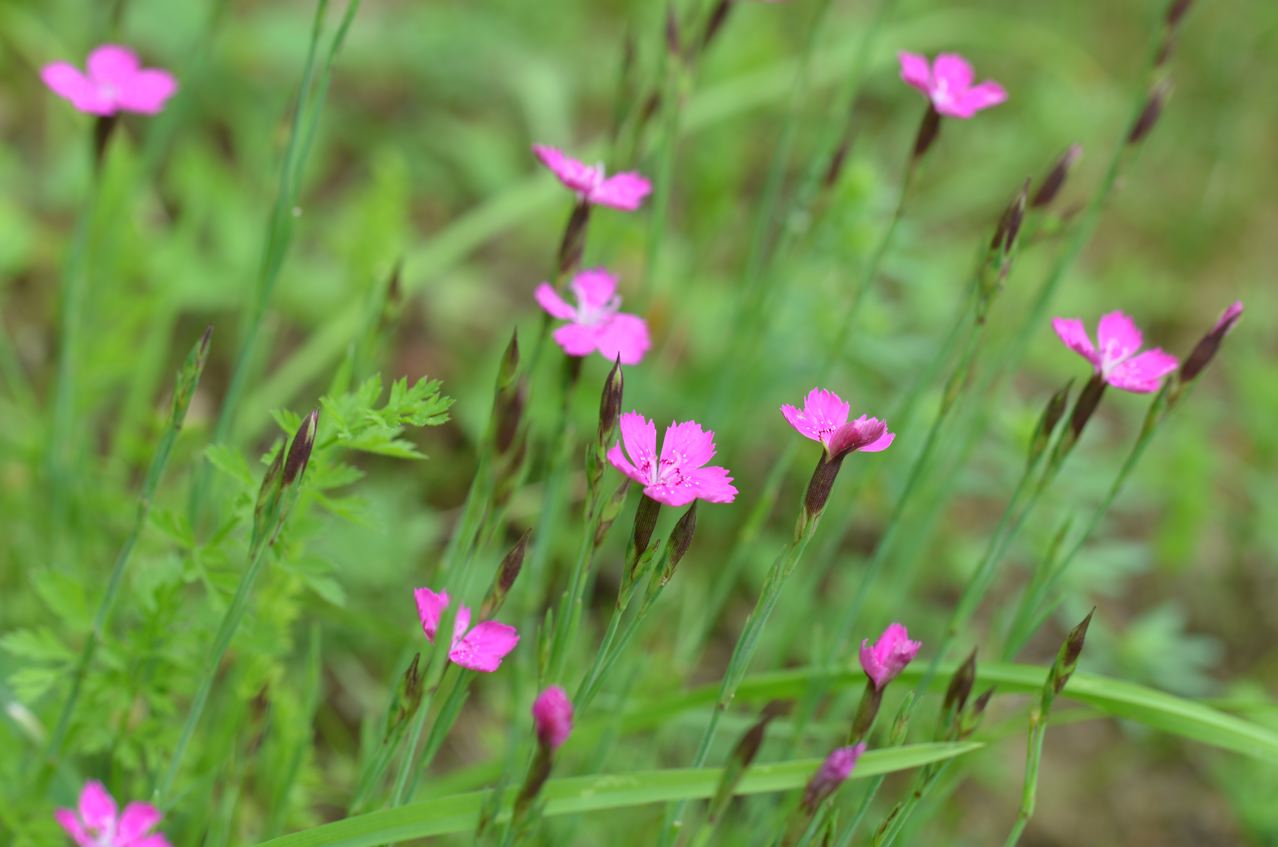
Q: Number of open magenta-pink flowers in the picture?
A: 9